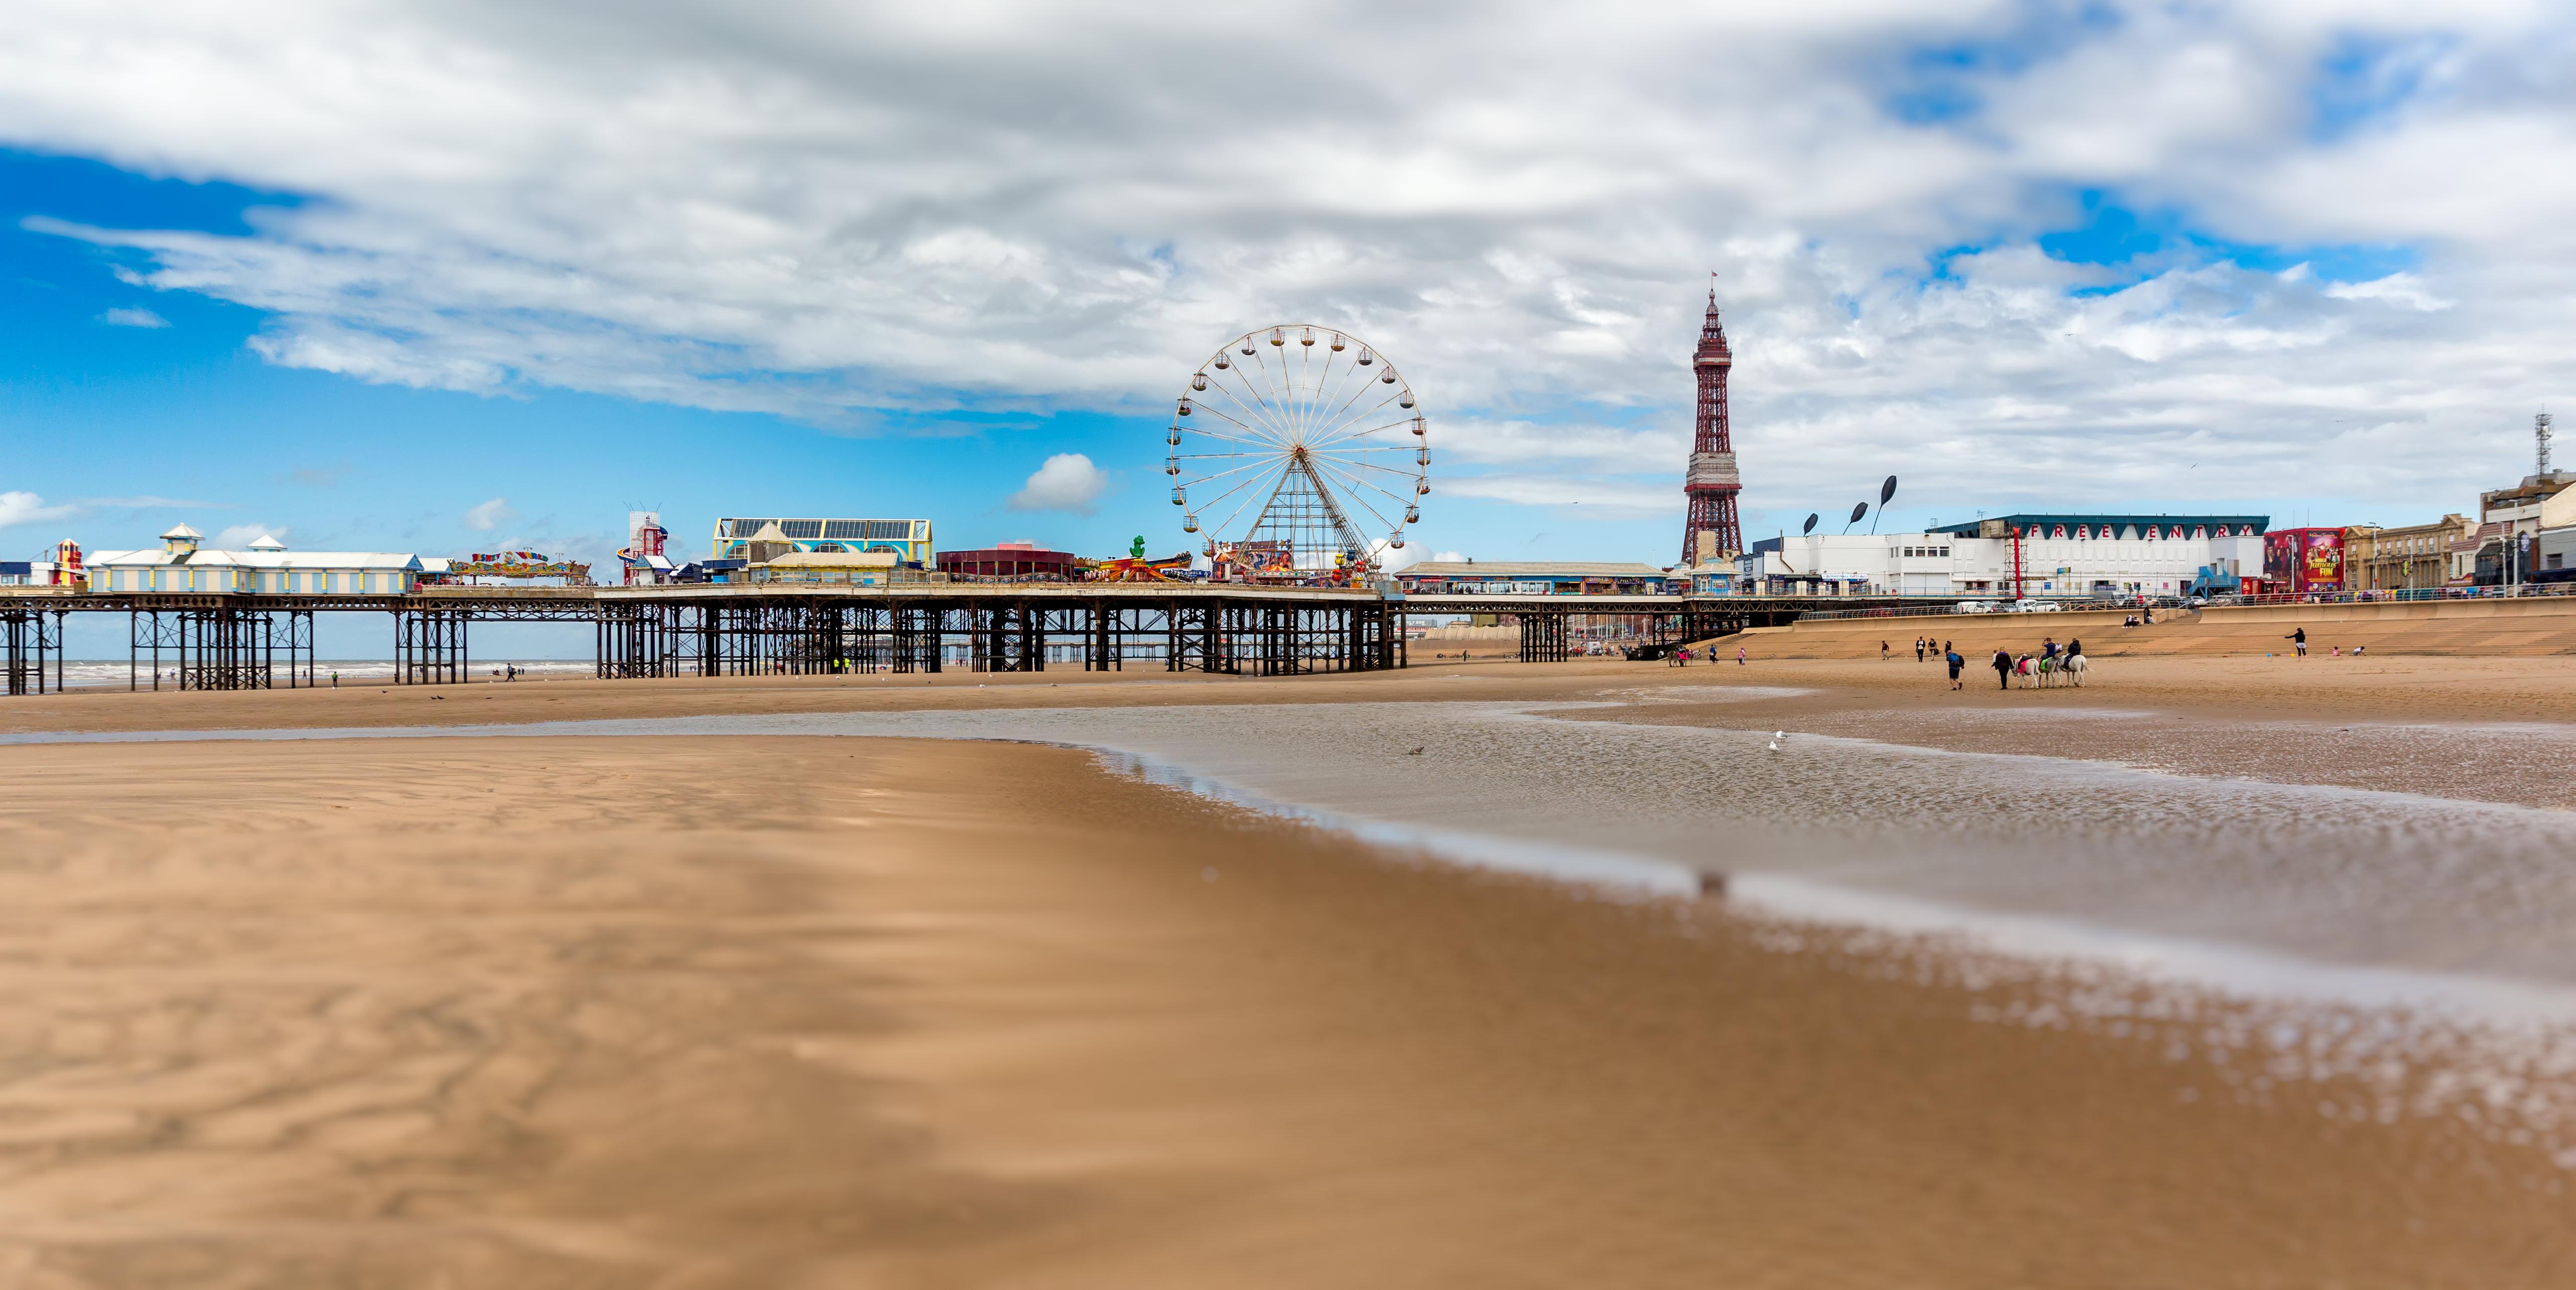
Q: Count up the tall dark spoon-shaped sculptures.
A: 3